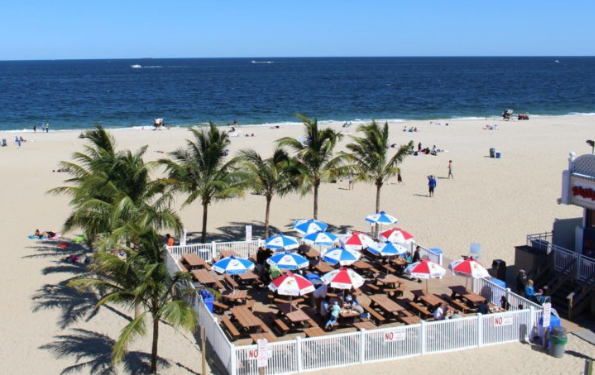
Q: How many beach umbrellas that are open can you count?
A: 14